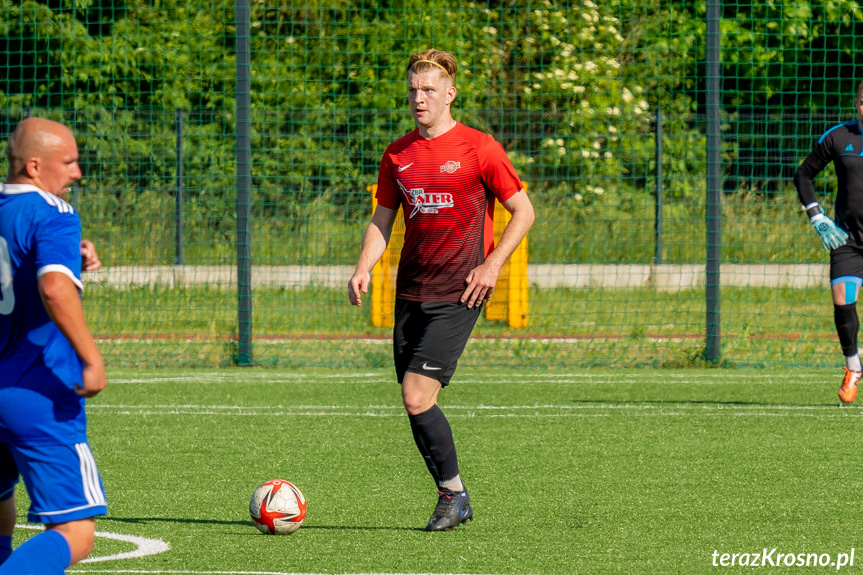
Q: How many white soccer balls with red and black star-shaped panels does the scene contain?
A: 1